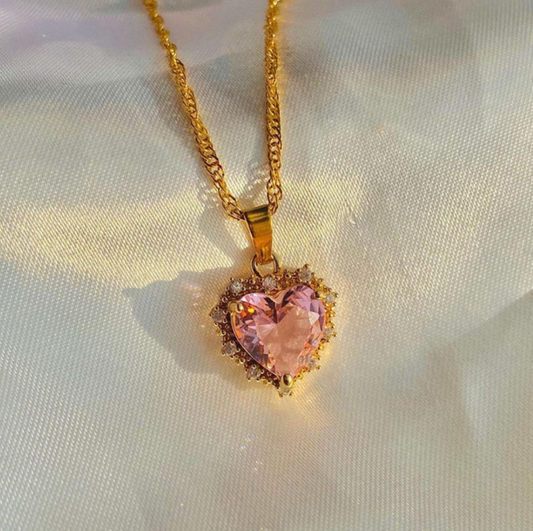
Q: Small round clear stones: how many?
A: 10